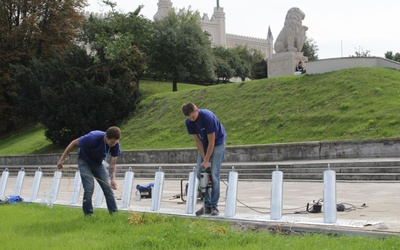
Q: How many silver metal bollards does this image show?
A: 12